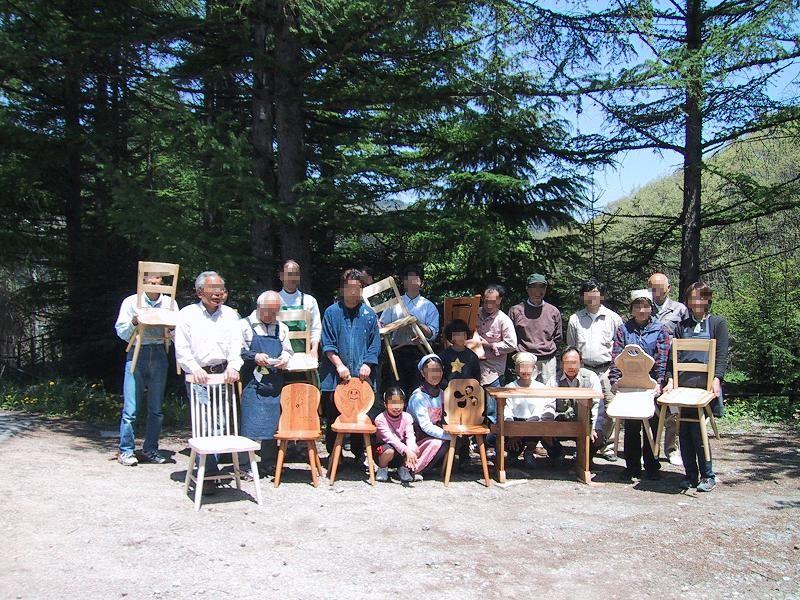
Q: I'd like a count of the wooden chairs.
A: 10